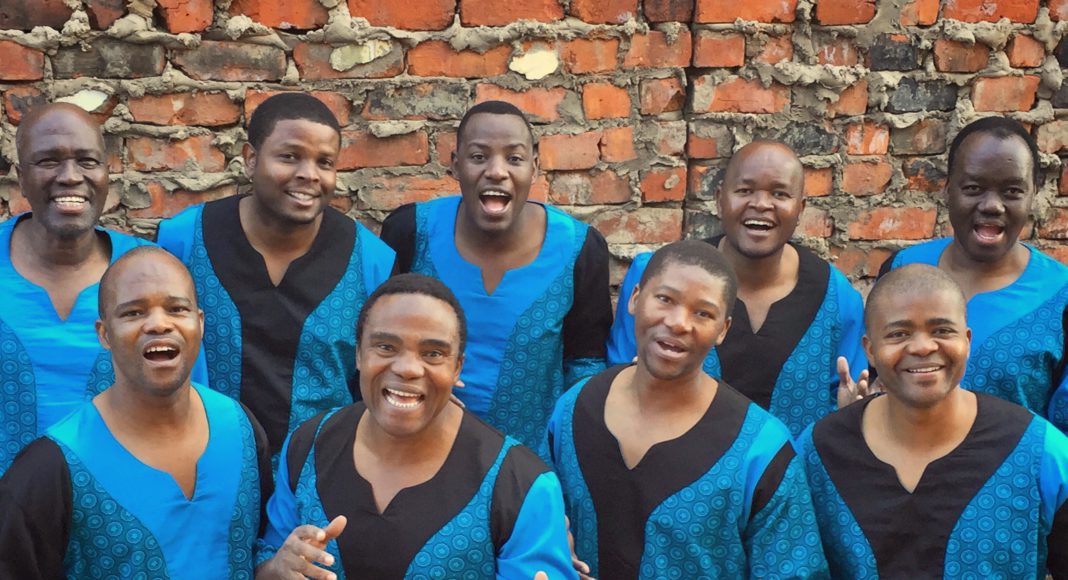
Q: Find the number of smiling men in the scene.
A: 9